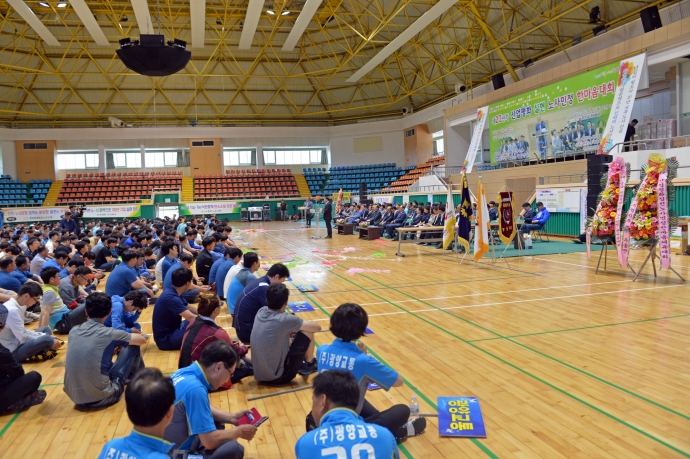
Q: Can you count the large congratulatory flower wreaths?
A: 2